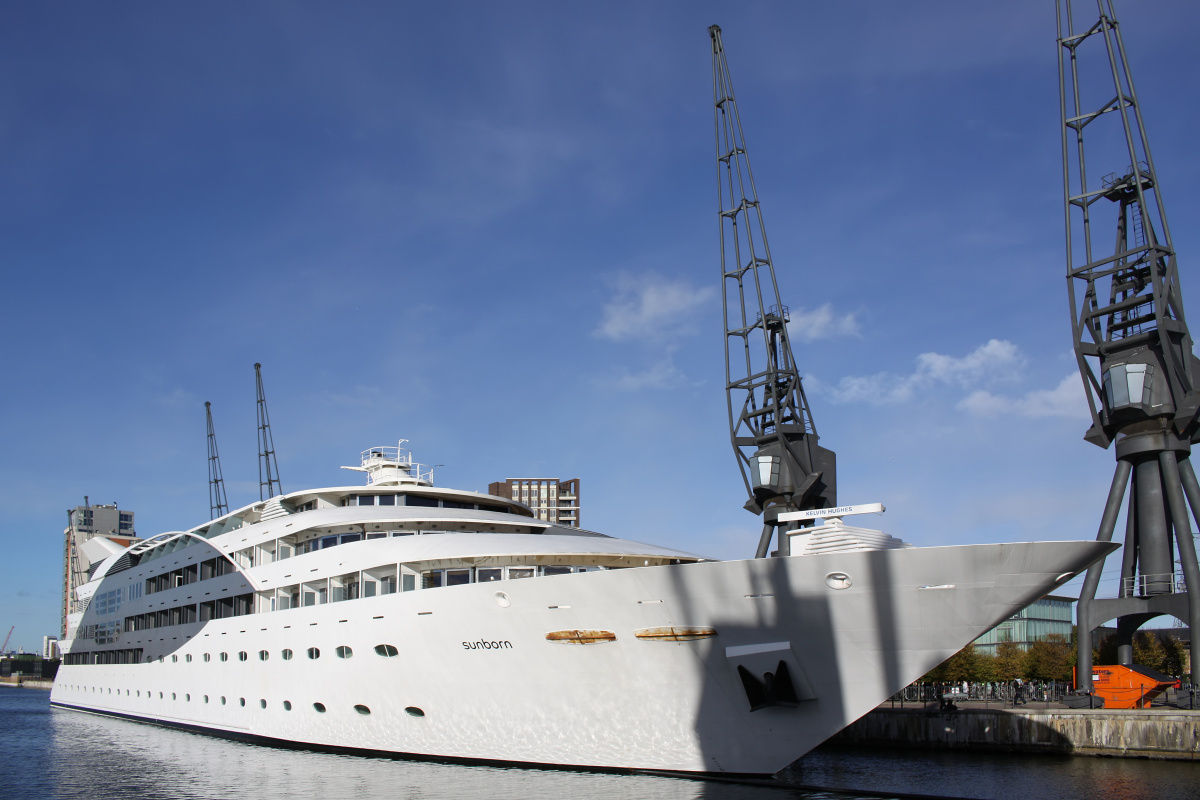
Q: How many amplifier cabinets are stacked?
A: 0